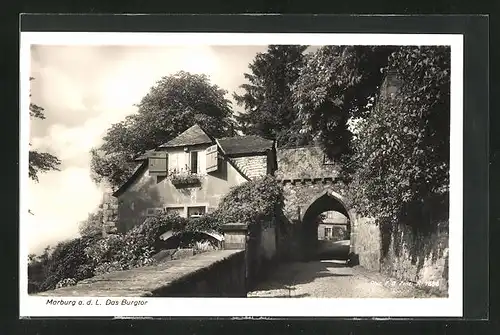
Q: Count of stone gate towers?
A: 1